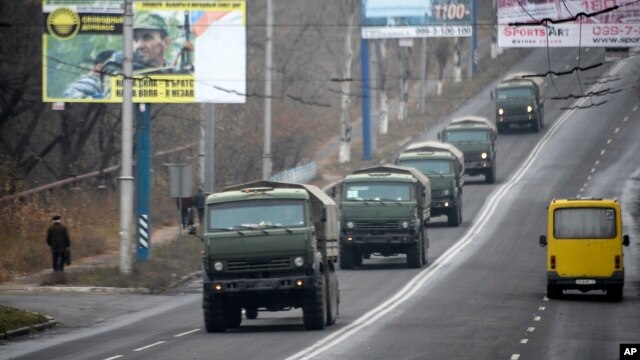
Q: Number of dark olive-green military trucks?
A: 5